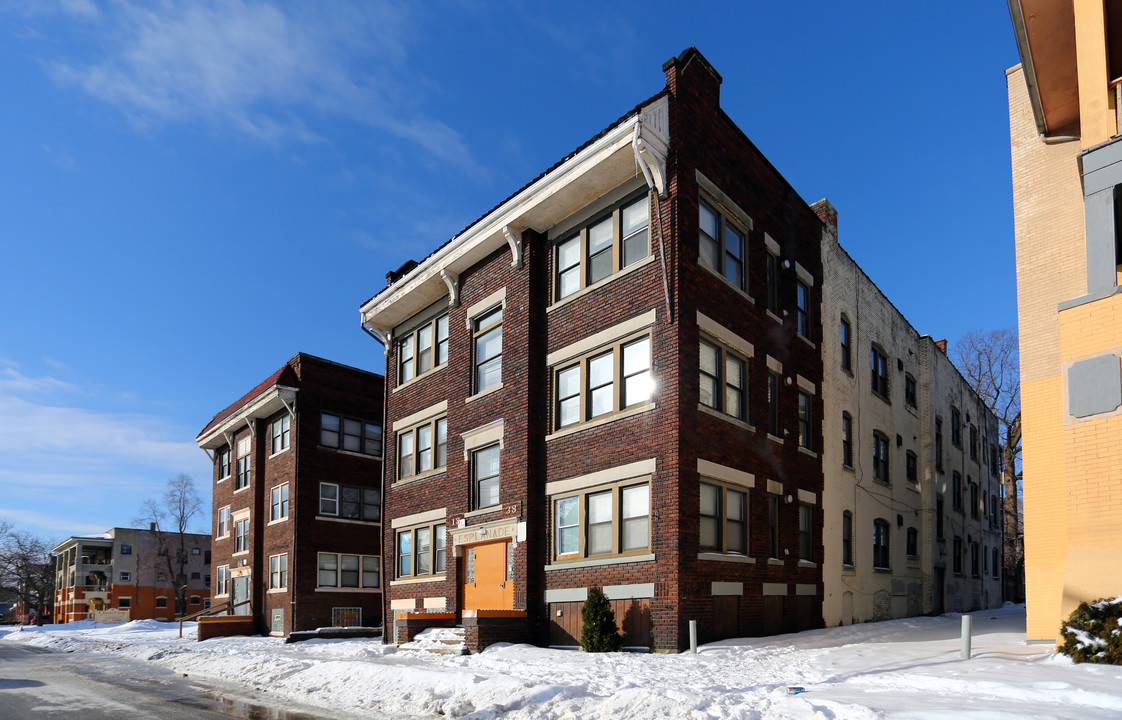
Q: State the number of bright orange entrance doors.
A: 1